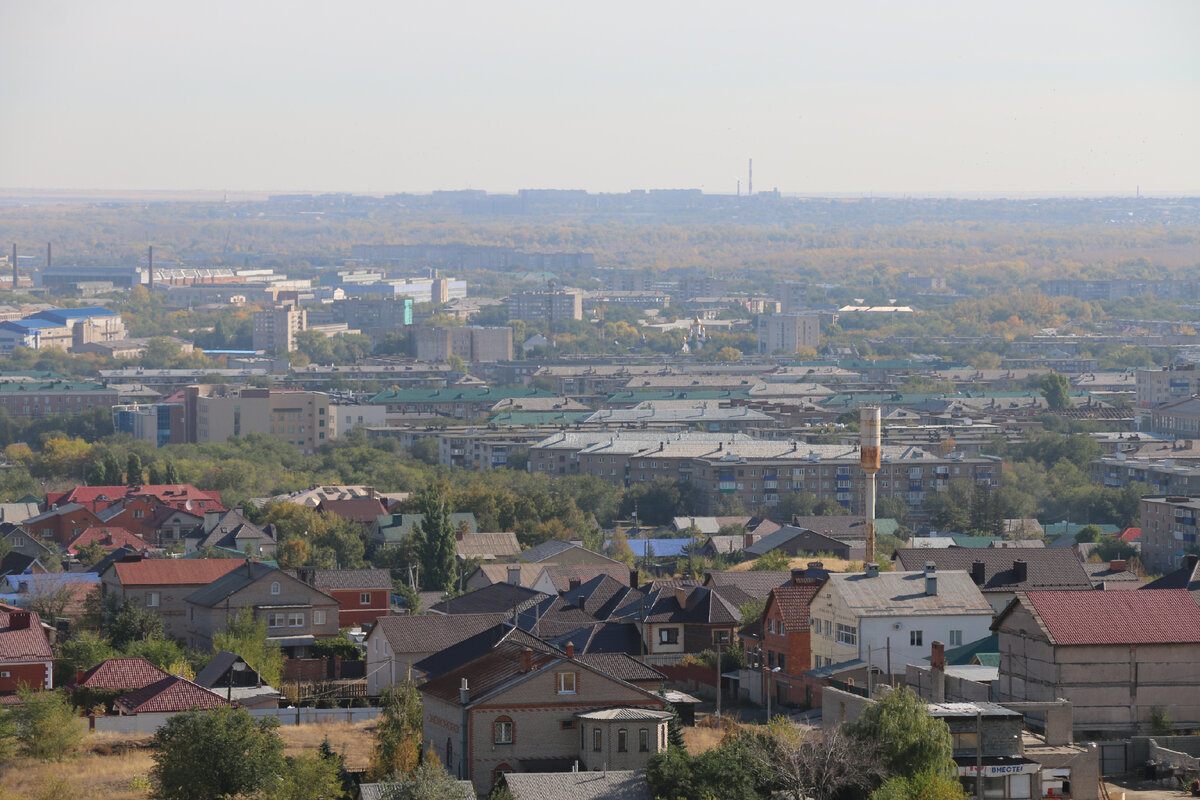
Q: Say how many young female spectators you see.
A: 0